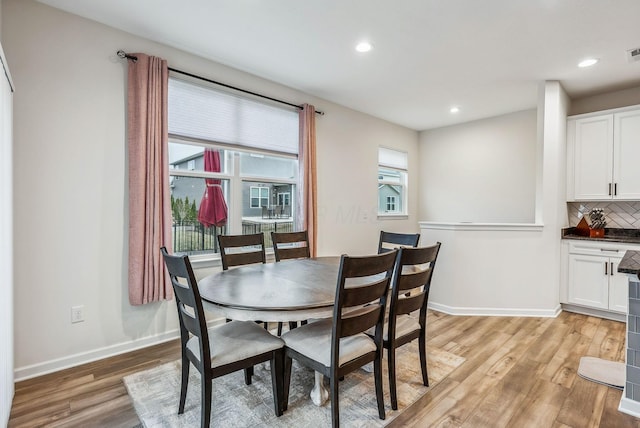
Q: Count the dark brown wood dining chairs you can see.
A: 6